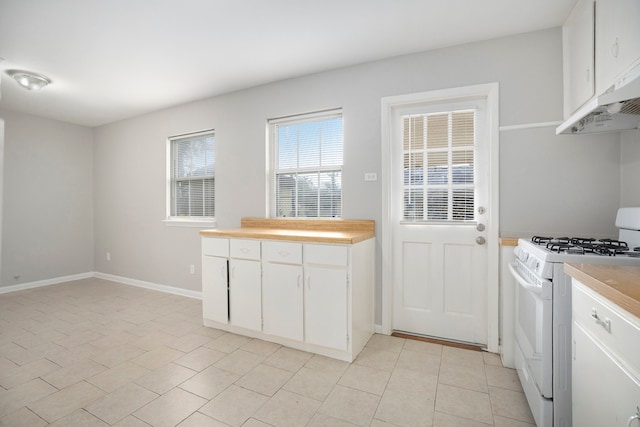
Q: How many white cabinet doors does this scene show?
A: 7